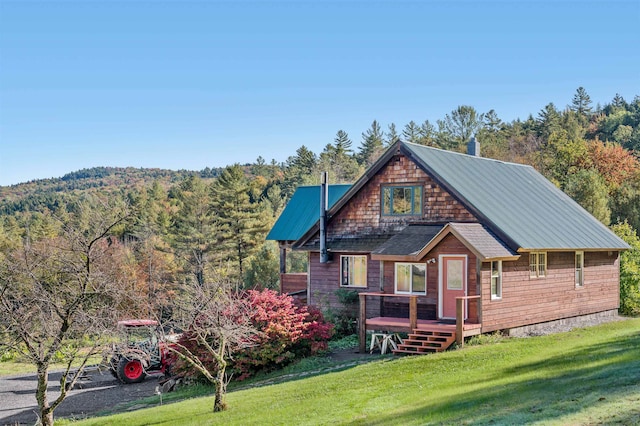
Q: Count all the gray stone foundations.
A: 1